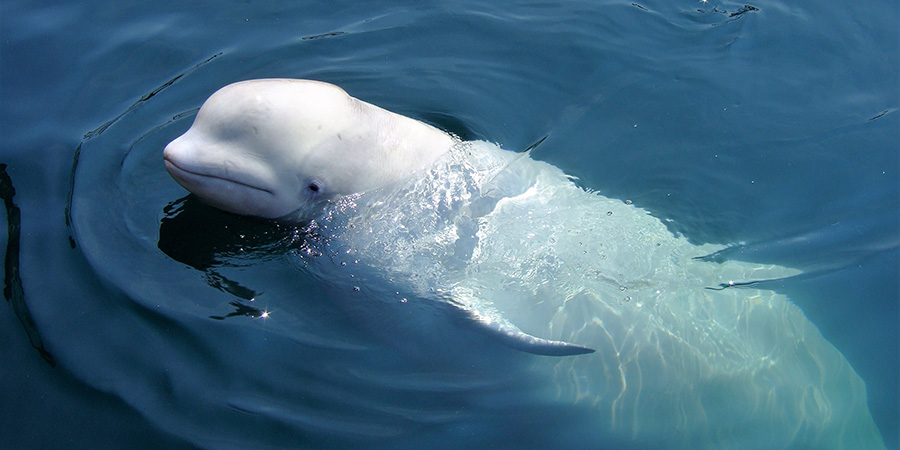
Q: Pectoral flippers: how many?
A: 1